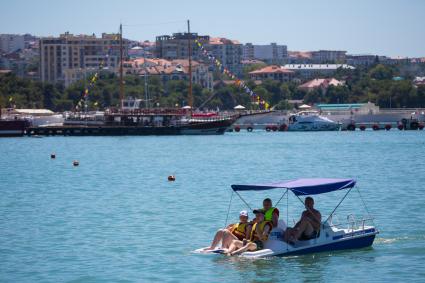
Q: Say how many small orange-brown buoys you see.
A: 3